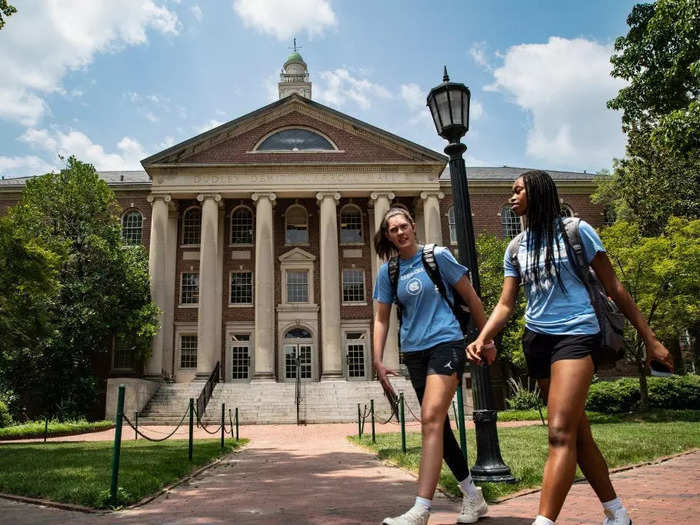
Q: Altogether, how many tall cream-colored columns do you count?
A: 6